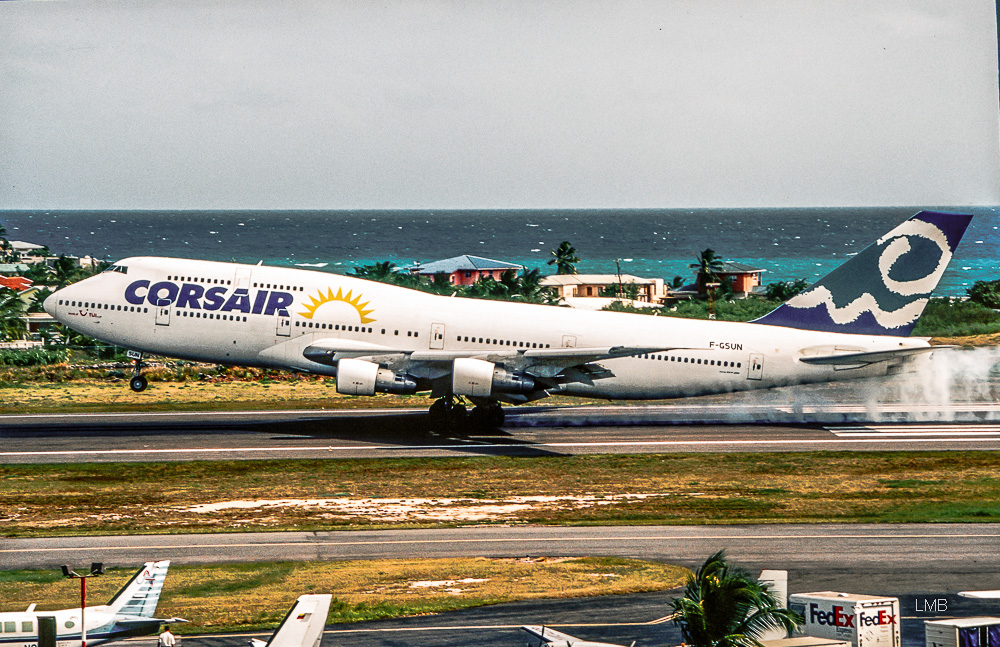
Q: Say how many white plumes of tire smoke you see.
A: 1